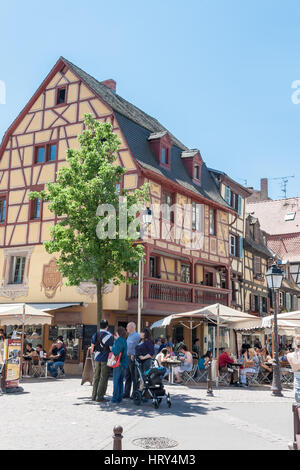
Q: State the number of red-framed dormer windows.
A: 2